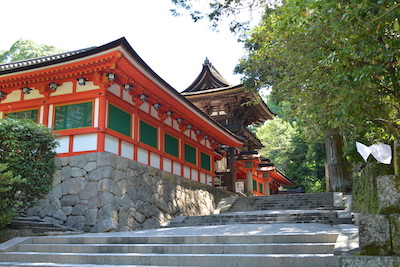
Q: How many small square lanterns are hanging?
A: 15